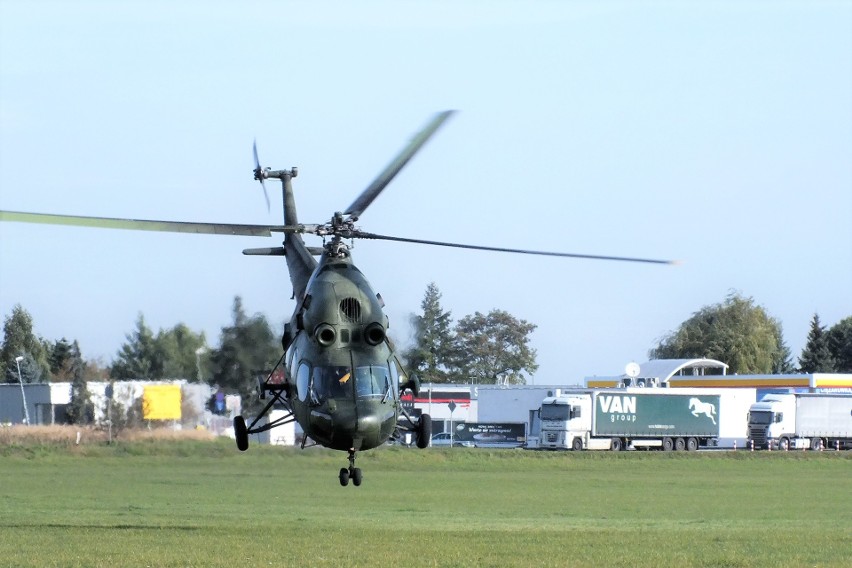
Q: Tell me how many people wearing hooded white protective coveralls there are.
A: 0